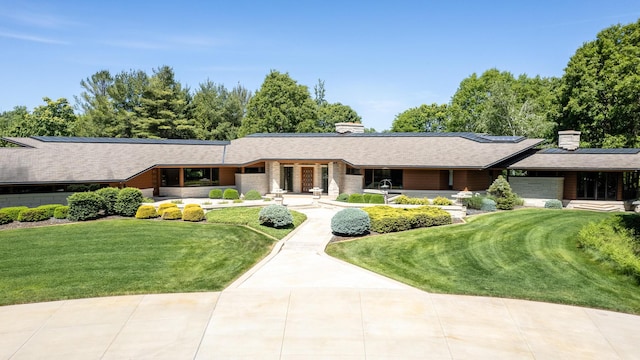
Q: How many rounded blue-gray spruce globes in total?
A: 4